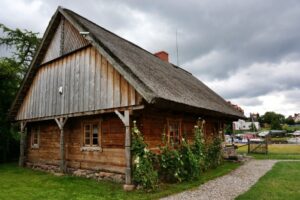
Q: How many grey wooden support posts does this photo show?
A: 3